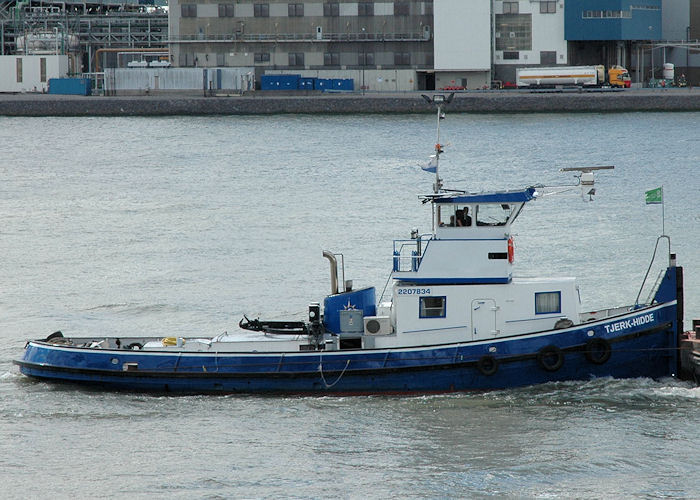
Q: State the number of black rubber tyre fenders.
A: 3